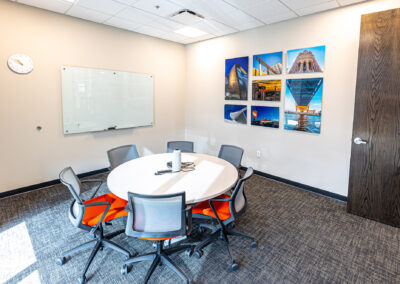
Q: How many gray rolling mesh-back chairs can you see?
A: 6